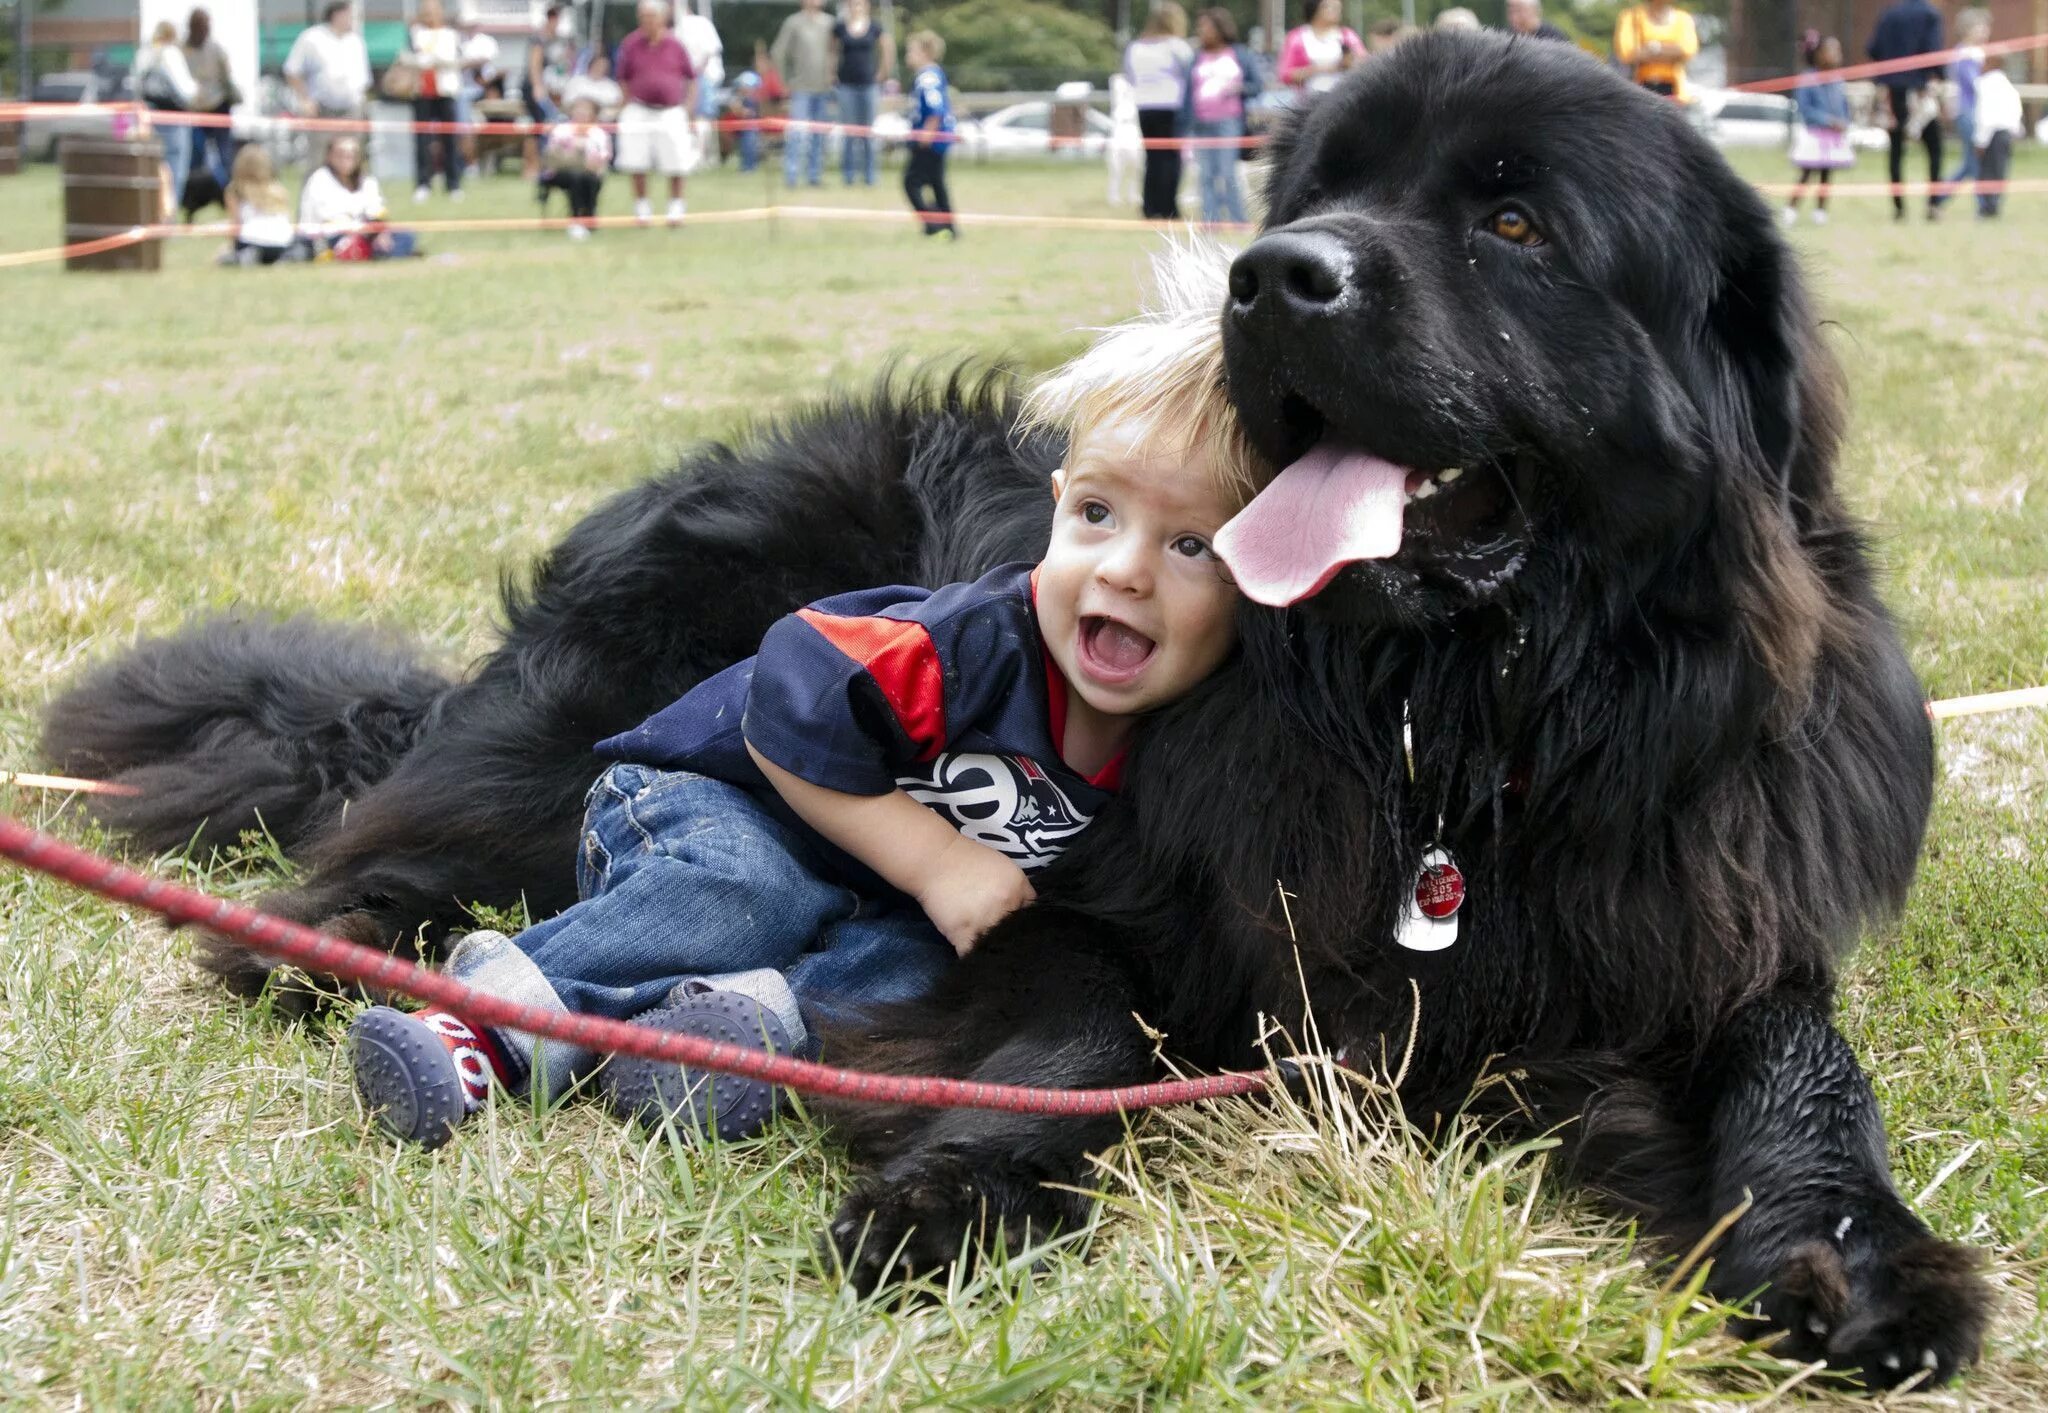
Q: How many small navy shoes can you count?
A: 2